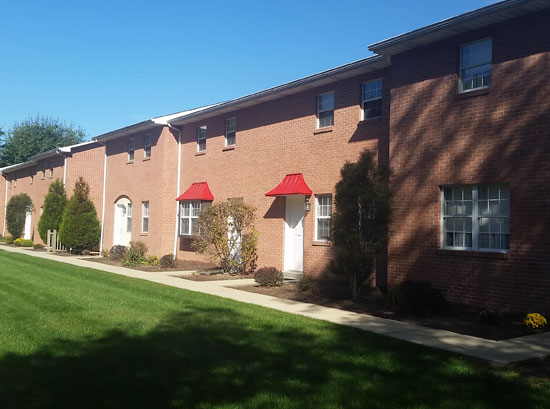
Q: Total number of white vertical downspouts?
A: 4